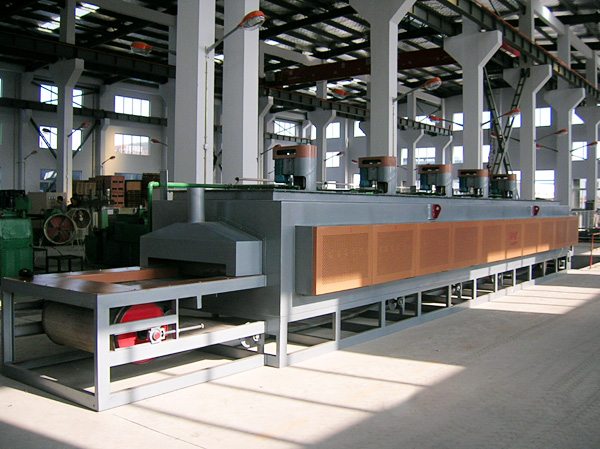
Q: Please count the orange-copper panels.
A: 10